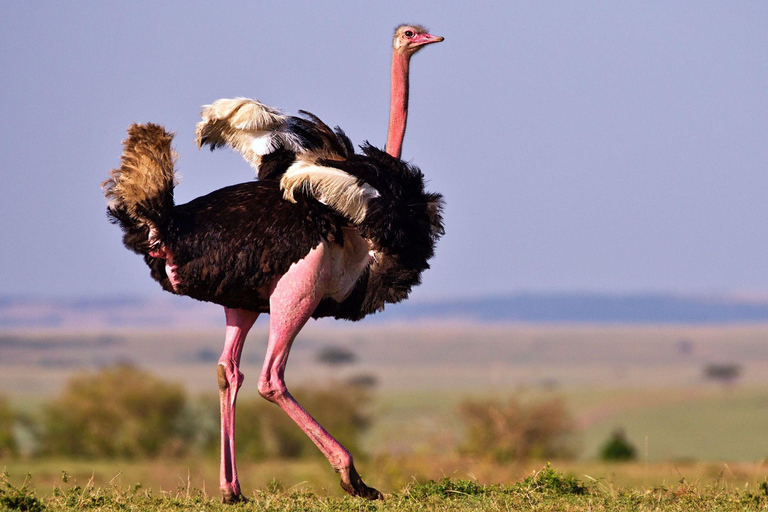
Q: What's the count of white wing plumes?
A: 2